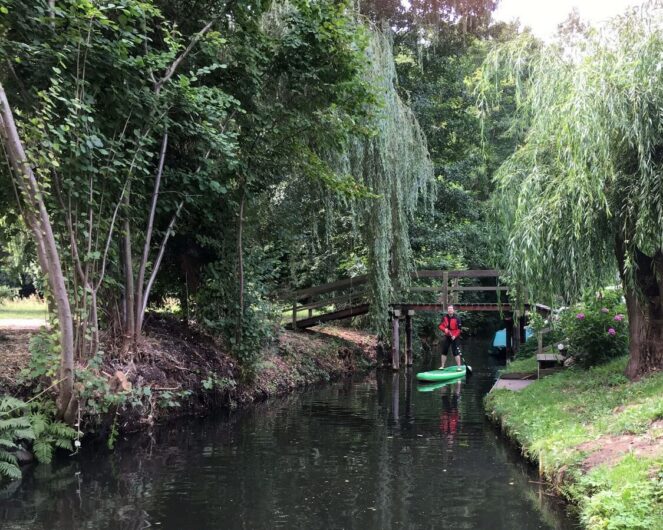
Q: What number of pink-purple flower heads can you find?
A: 4